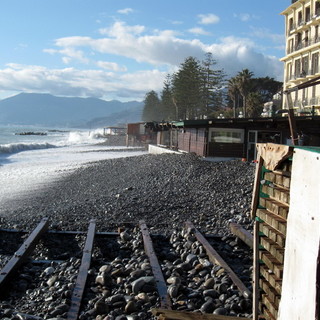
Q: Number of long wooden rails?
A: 5